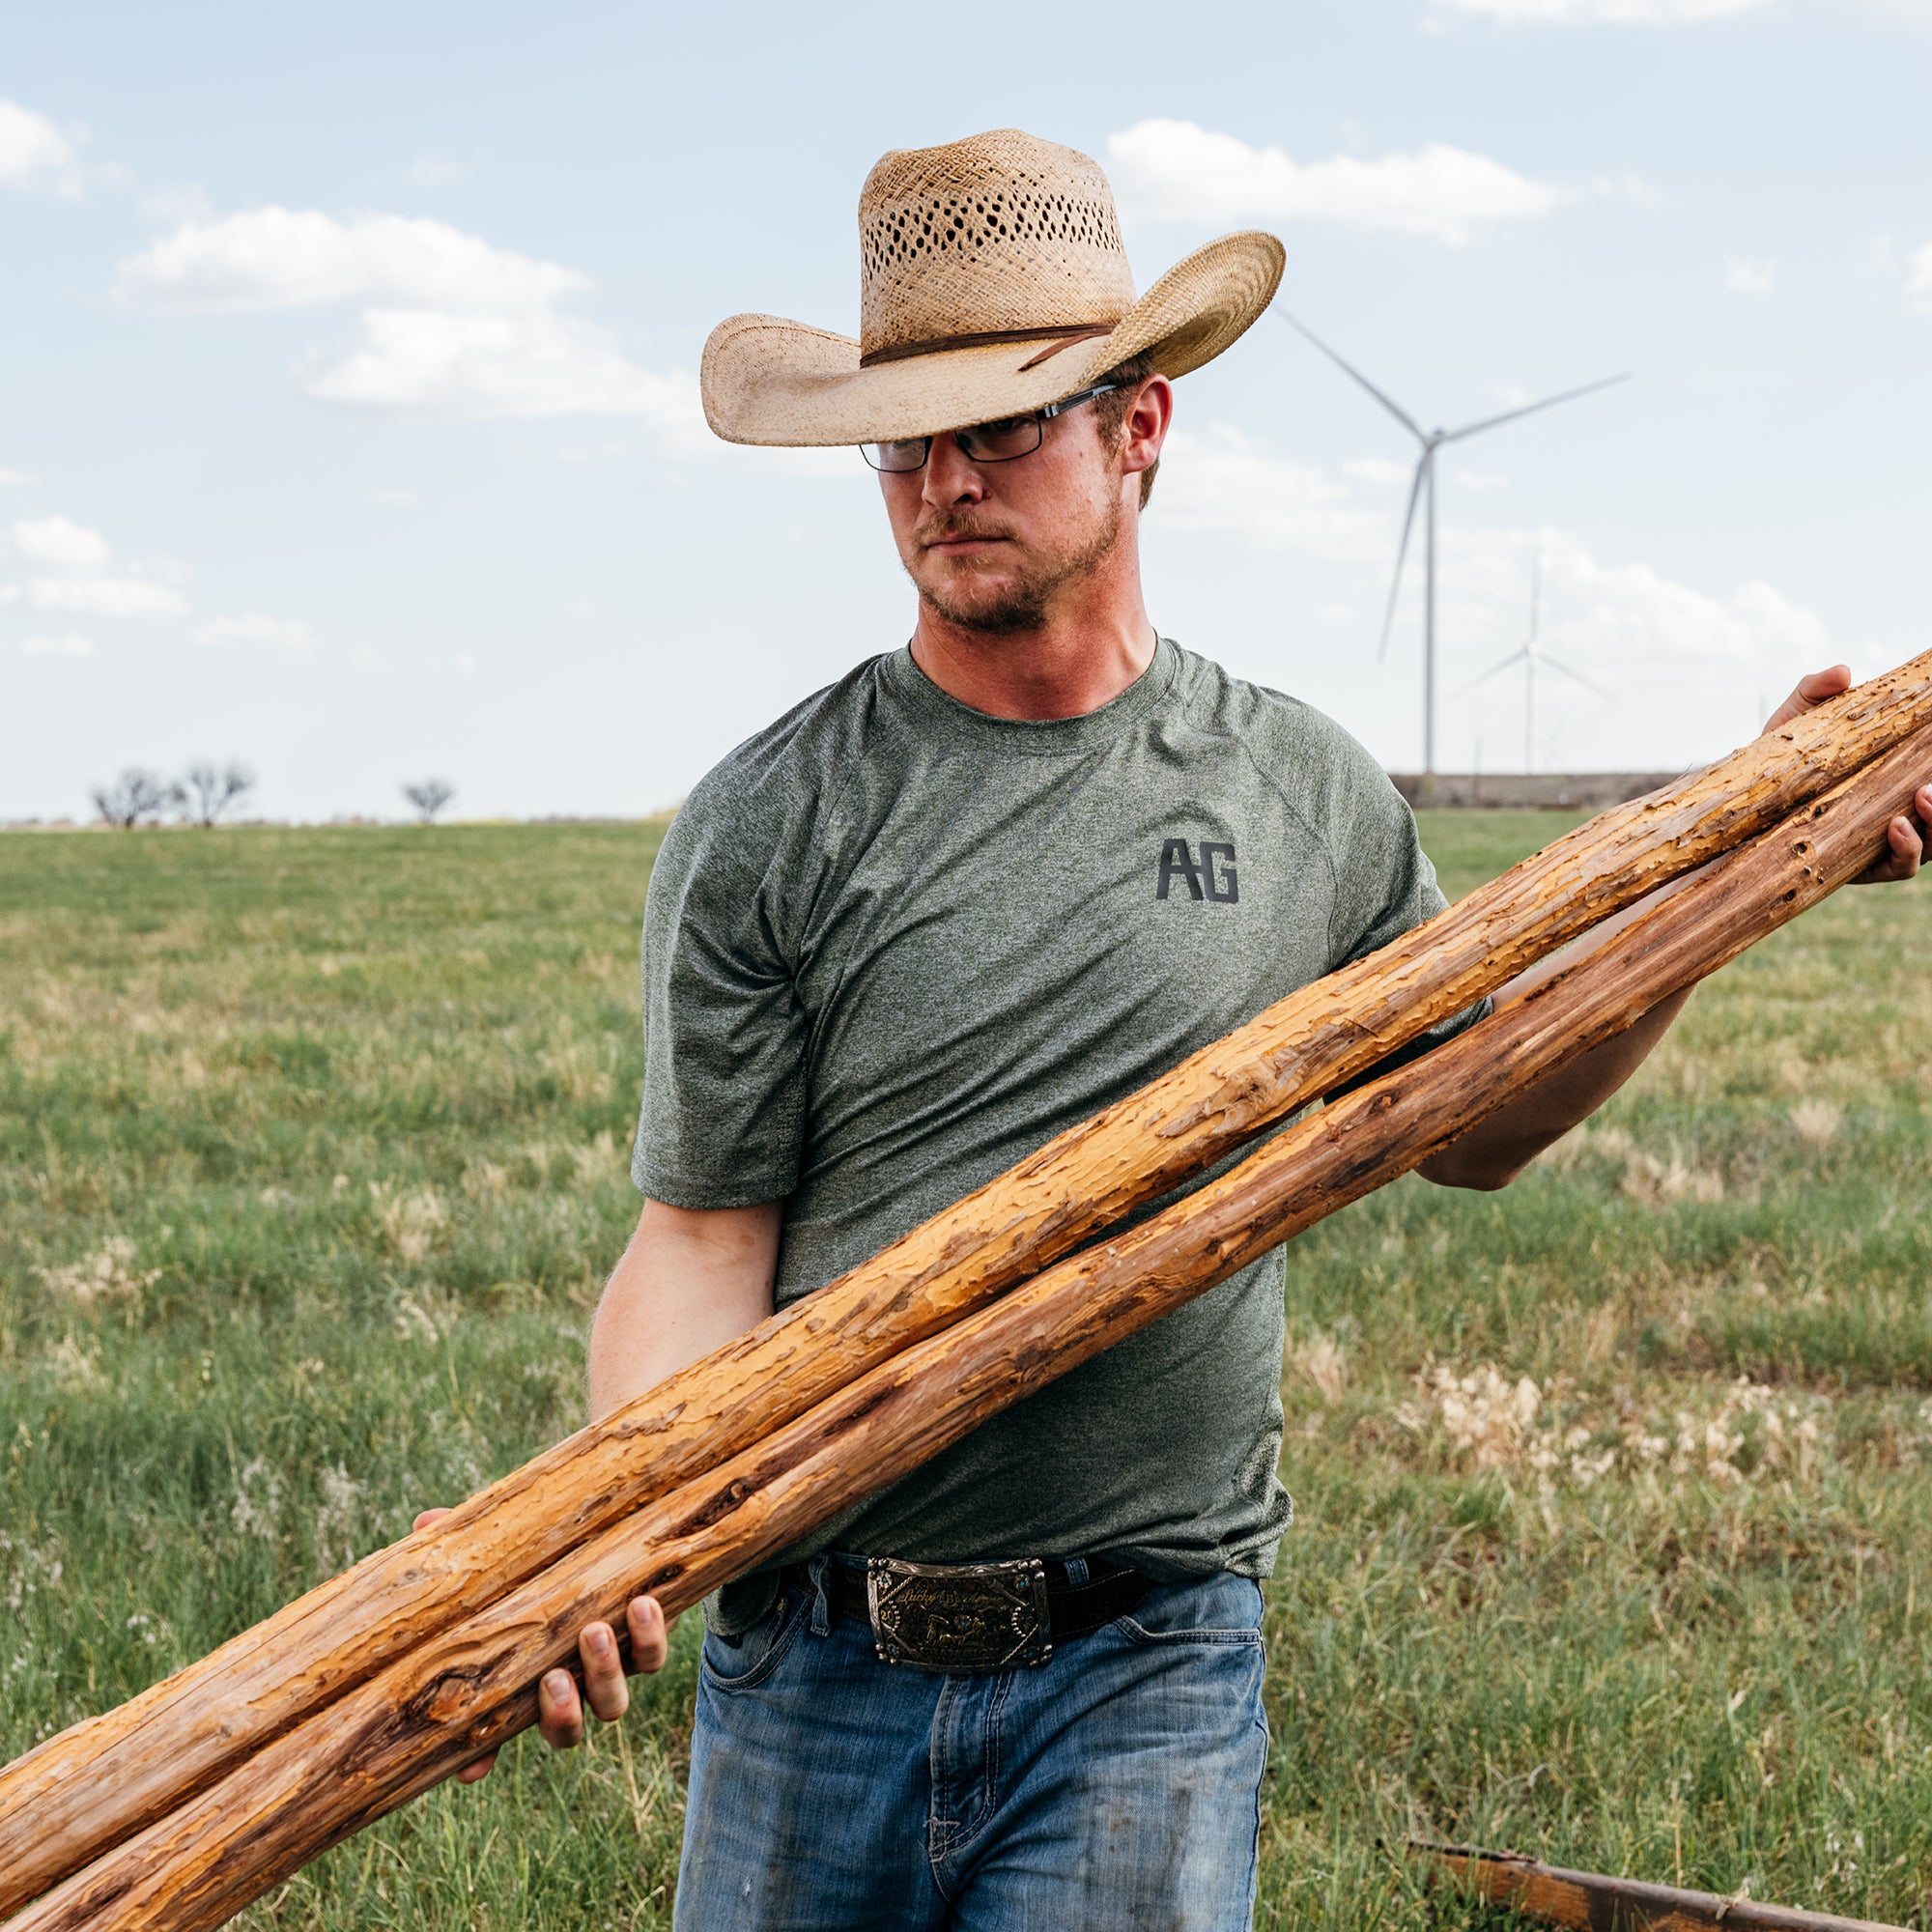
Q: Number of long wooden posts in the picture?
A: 2